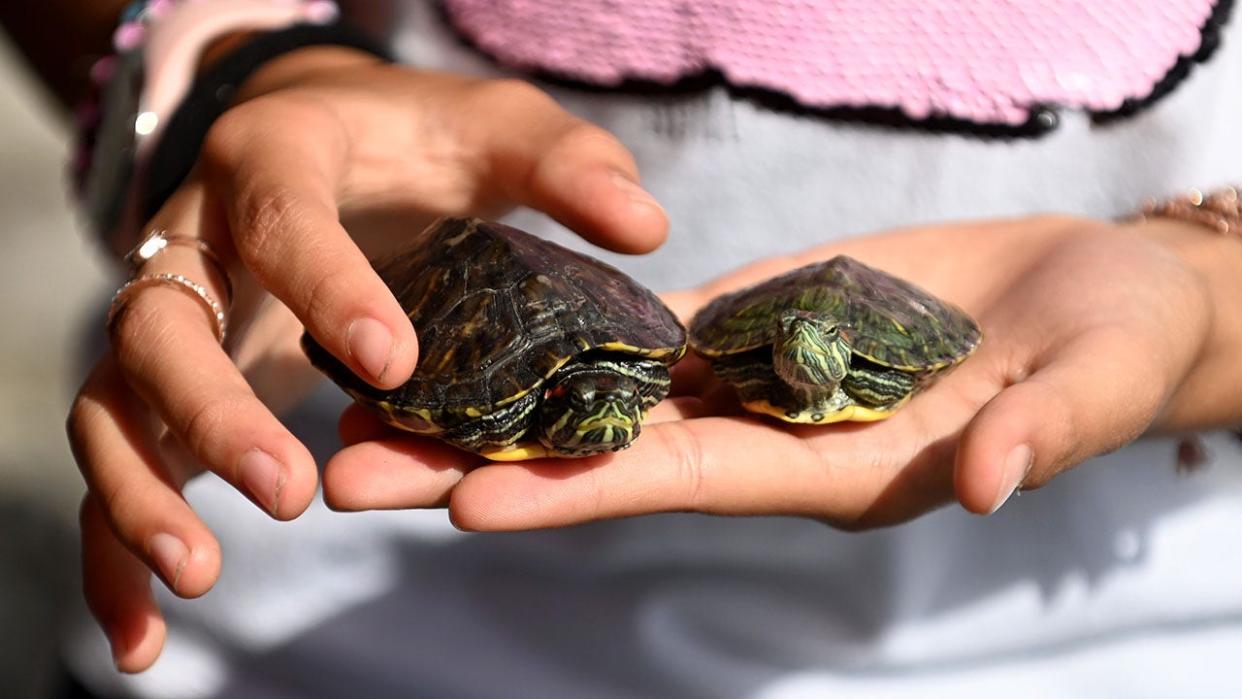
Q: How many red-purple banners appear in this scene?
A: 0